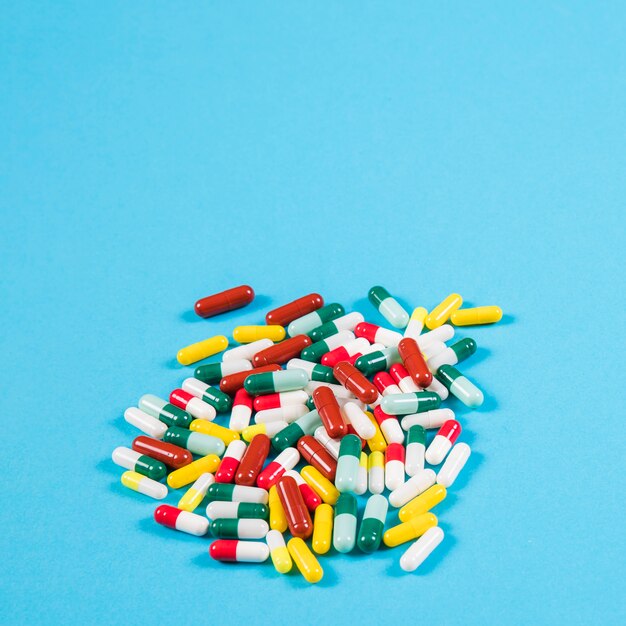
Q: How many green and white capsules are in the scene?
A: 11